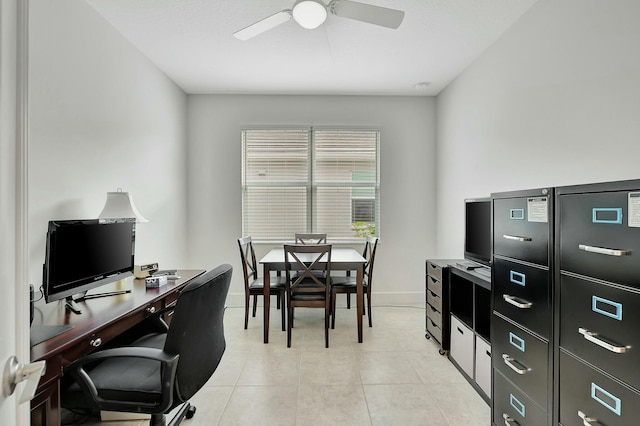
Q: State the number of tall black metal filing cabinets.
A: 2